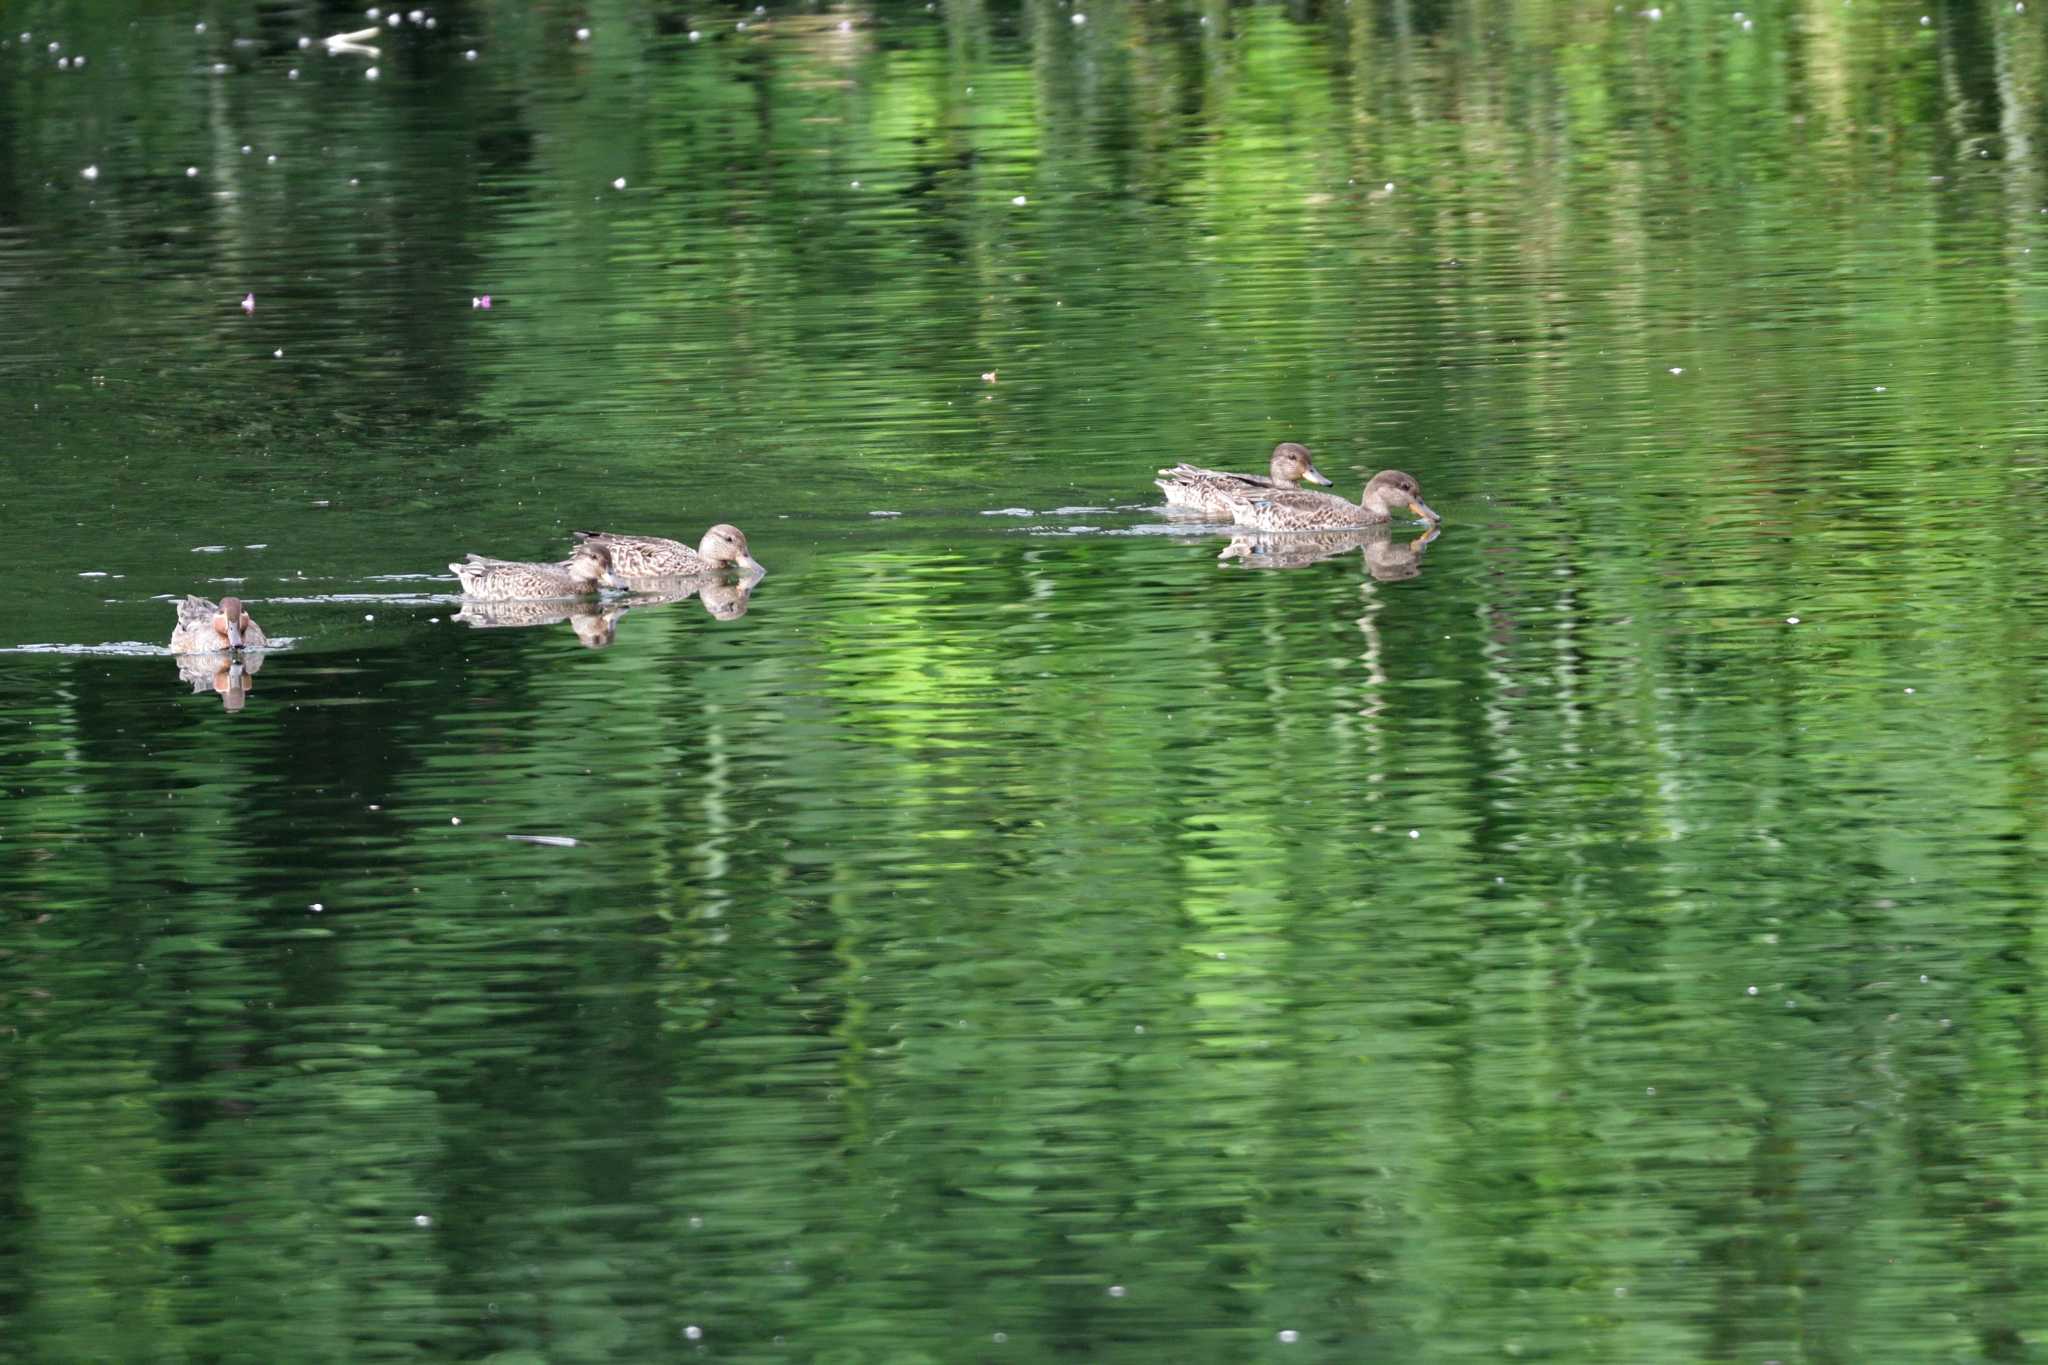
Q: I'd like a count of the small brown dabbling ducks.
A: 5